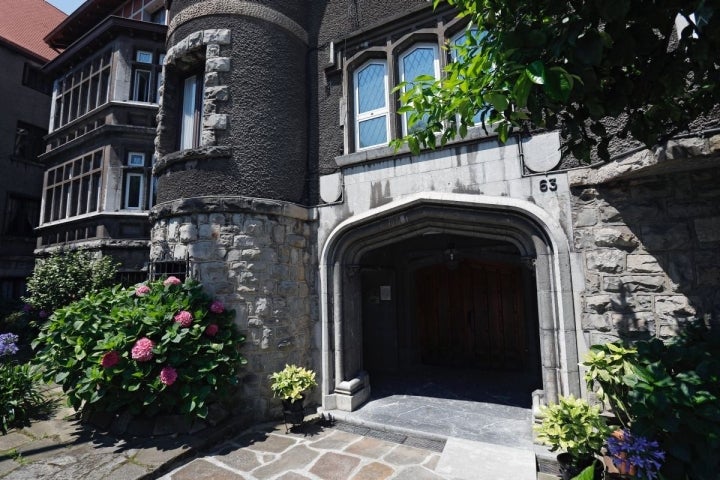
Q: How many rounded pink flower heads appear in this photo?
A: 8